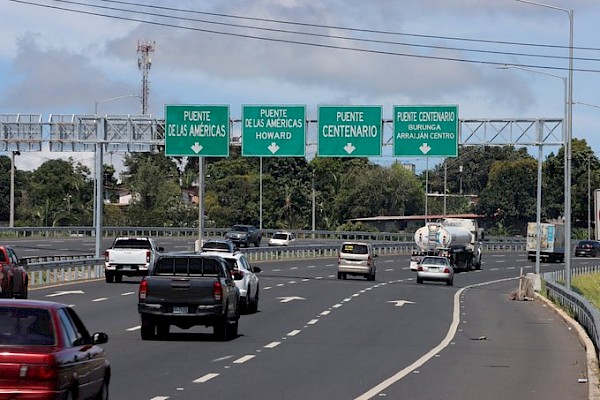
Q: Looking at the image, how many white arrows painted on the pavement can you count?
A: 3